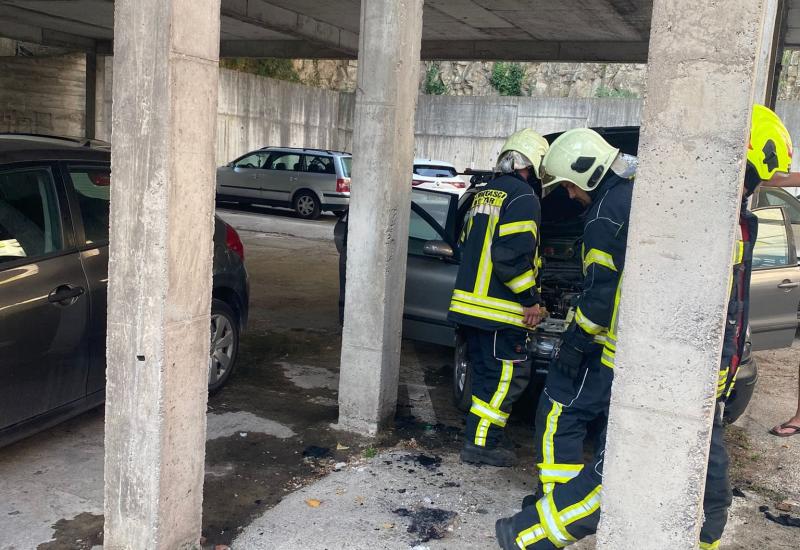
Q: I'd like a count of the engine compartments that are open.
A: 1